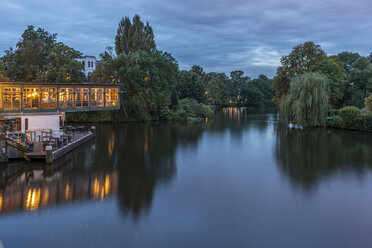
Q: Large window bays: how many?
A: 7